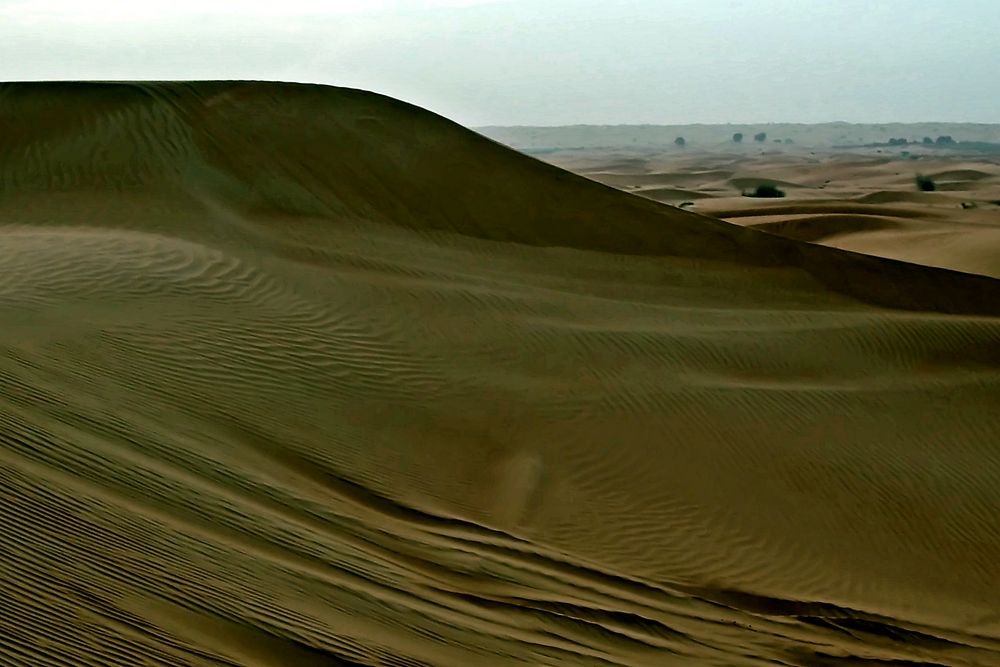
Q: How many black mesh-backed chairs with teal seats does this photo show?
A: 0